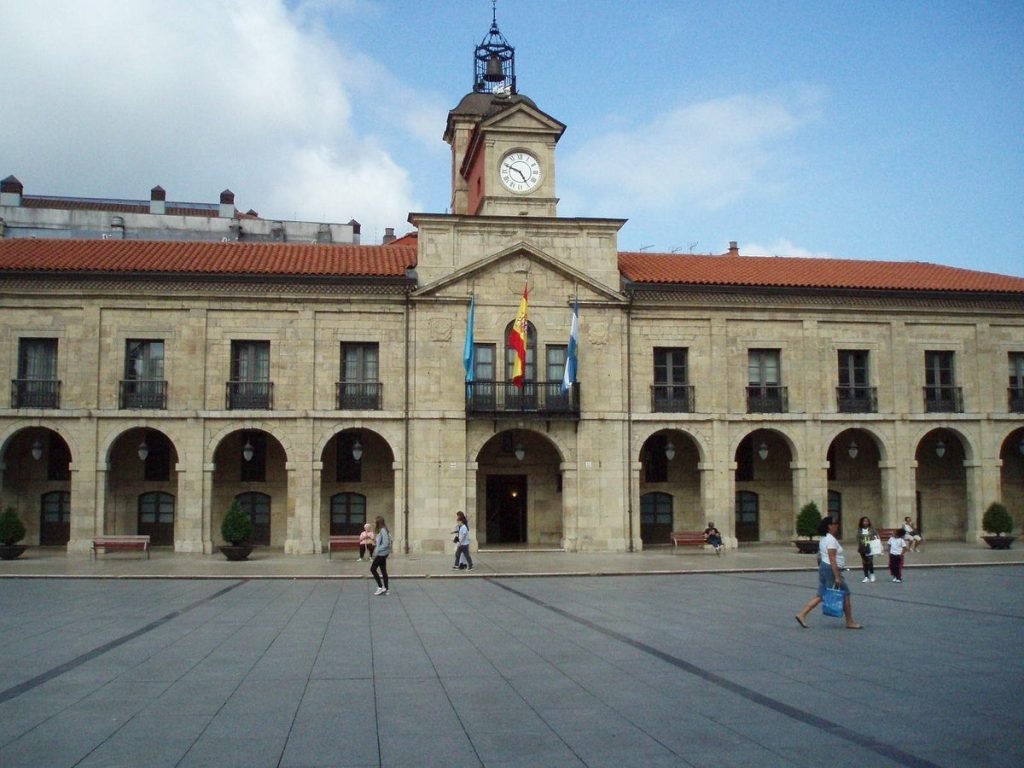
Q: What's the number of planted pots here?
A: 4